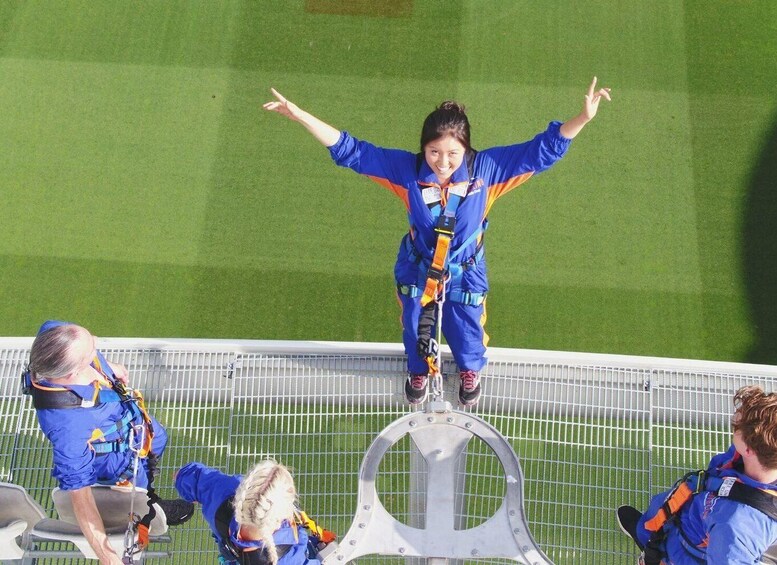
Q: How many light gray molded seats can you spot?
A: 2